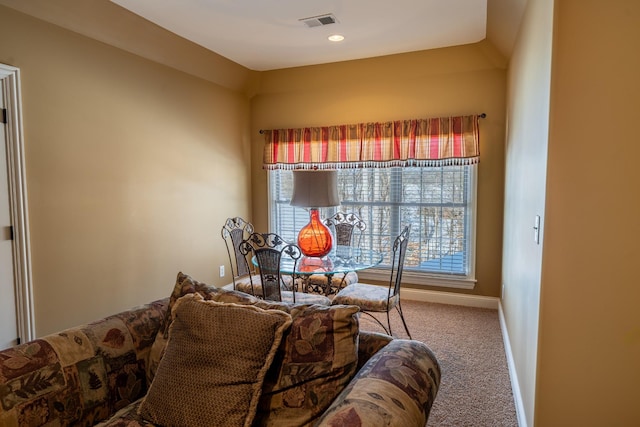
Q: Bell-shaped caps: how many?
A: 1